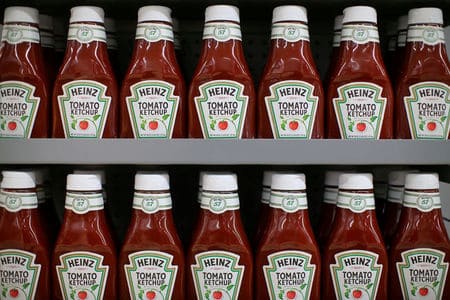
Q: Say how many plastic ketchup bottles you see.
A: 14